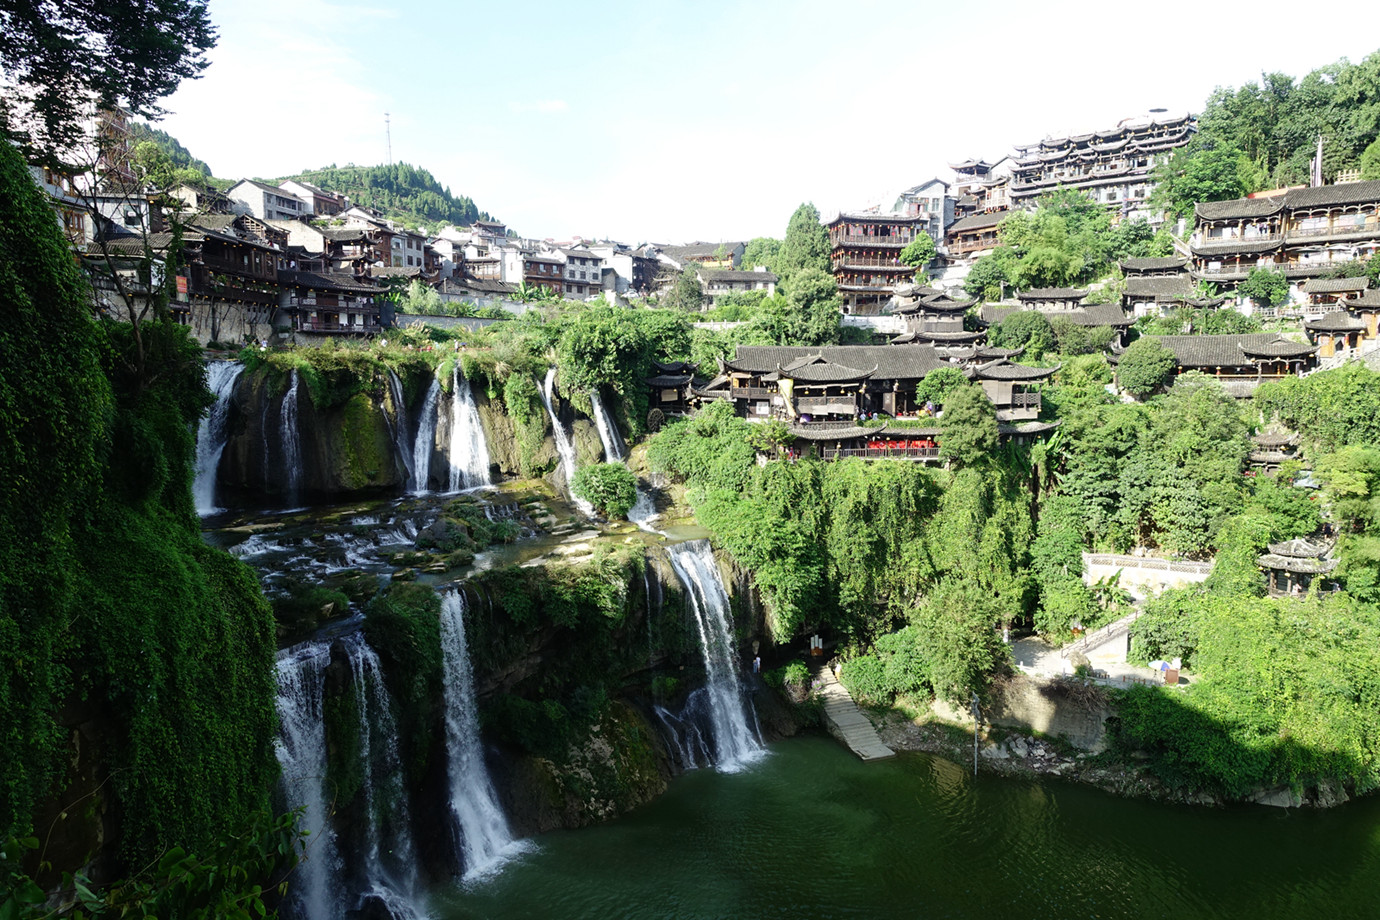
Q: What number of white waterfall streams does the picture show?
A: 11